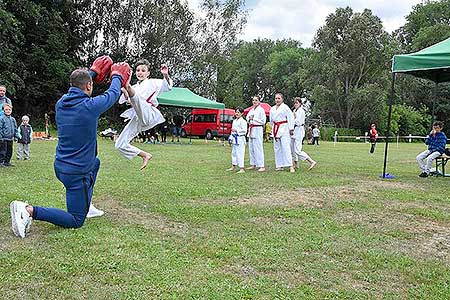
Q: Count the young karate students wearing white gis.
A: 5